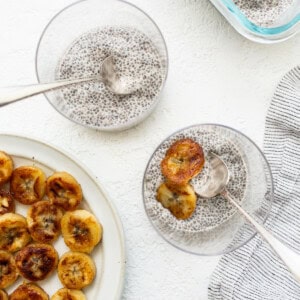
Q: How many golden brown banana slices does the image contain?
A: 15